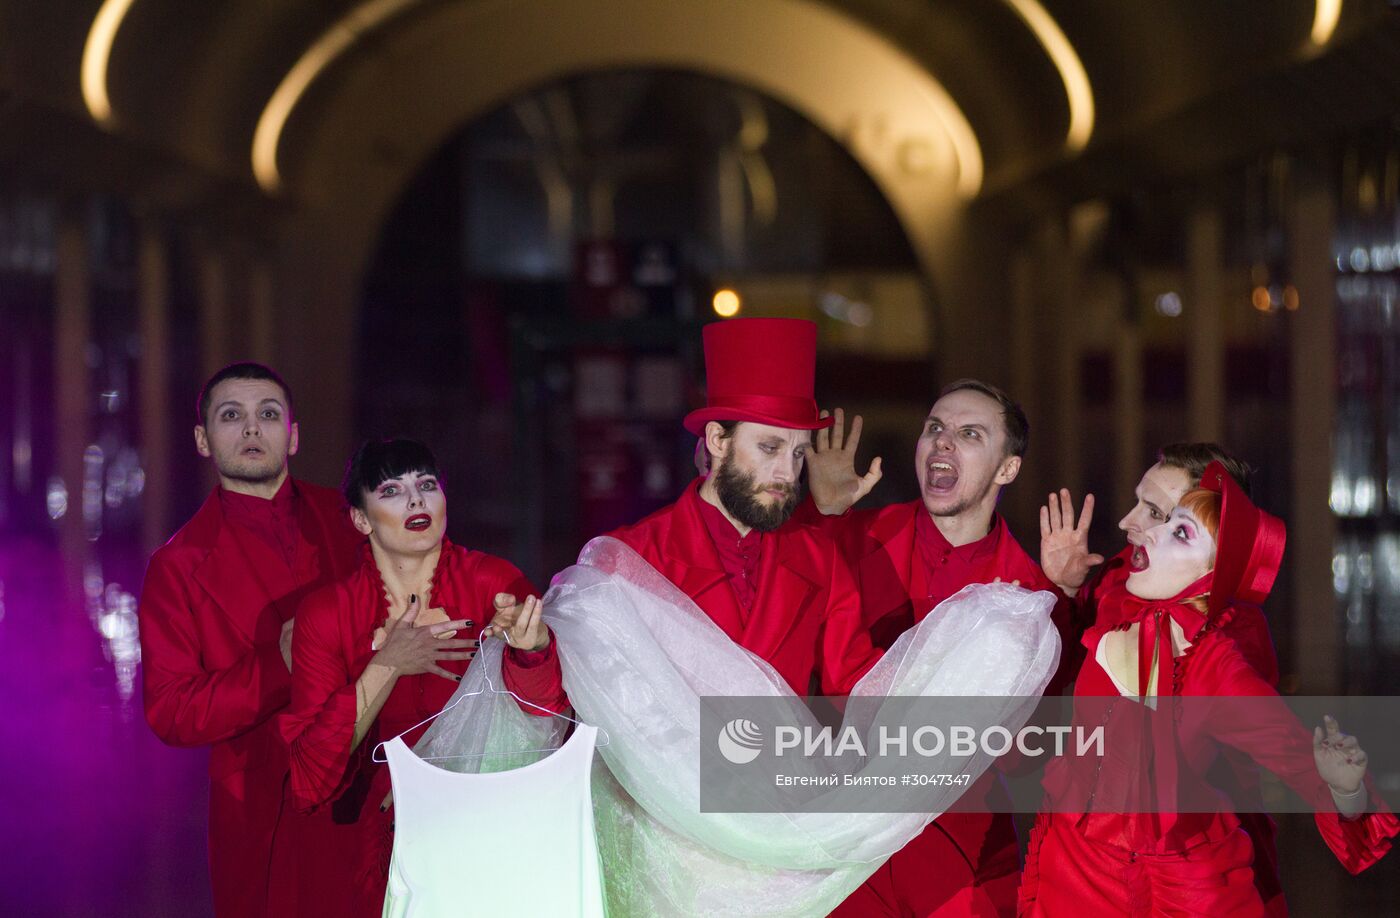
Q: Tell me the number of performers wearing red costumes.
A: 6